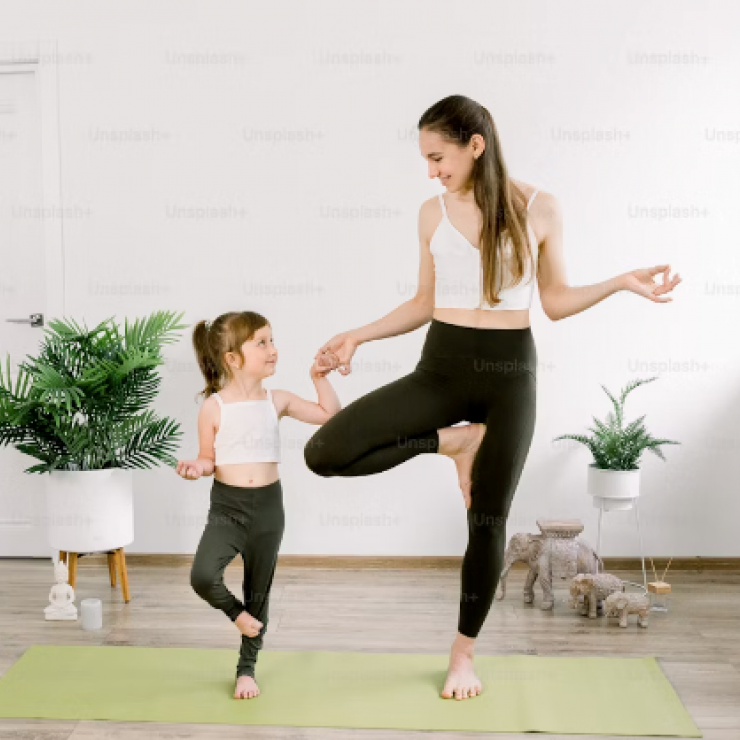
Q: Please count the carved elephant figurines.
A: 3